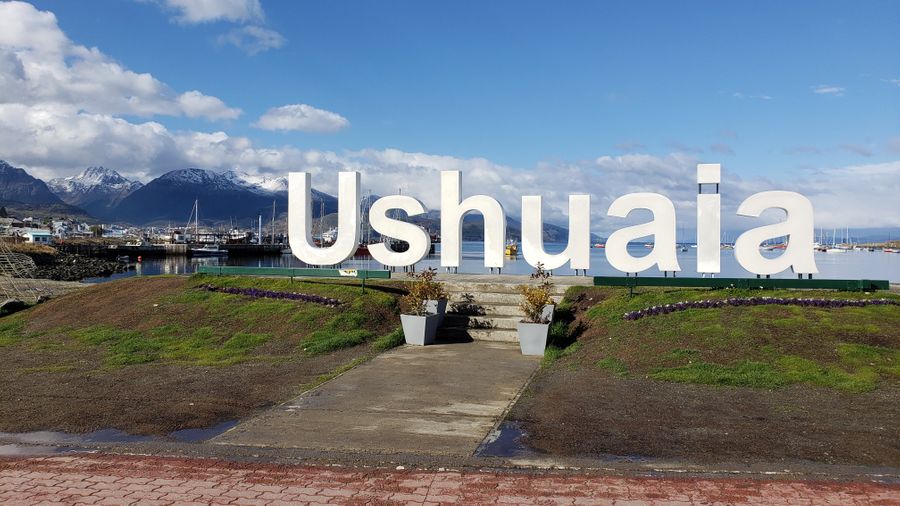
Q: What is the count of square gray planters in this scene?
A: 4